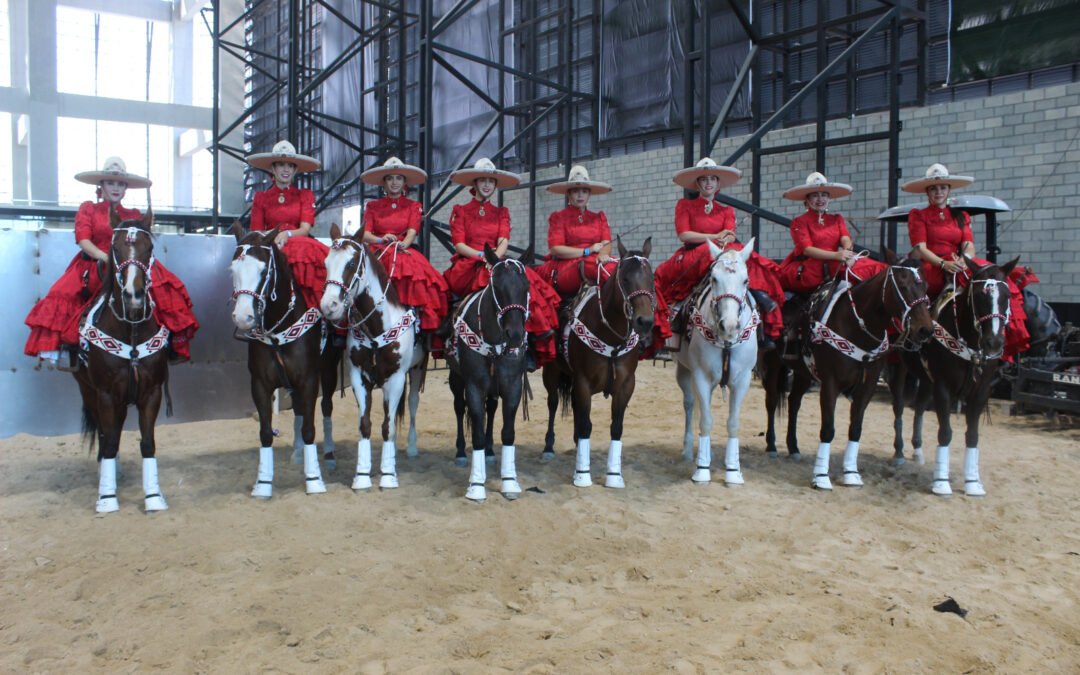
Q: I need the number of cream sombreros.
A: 8